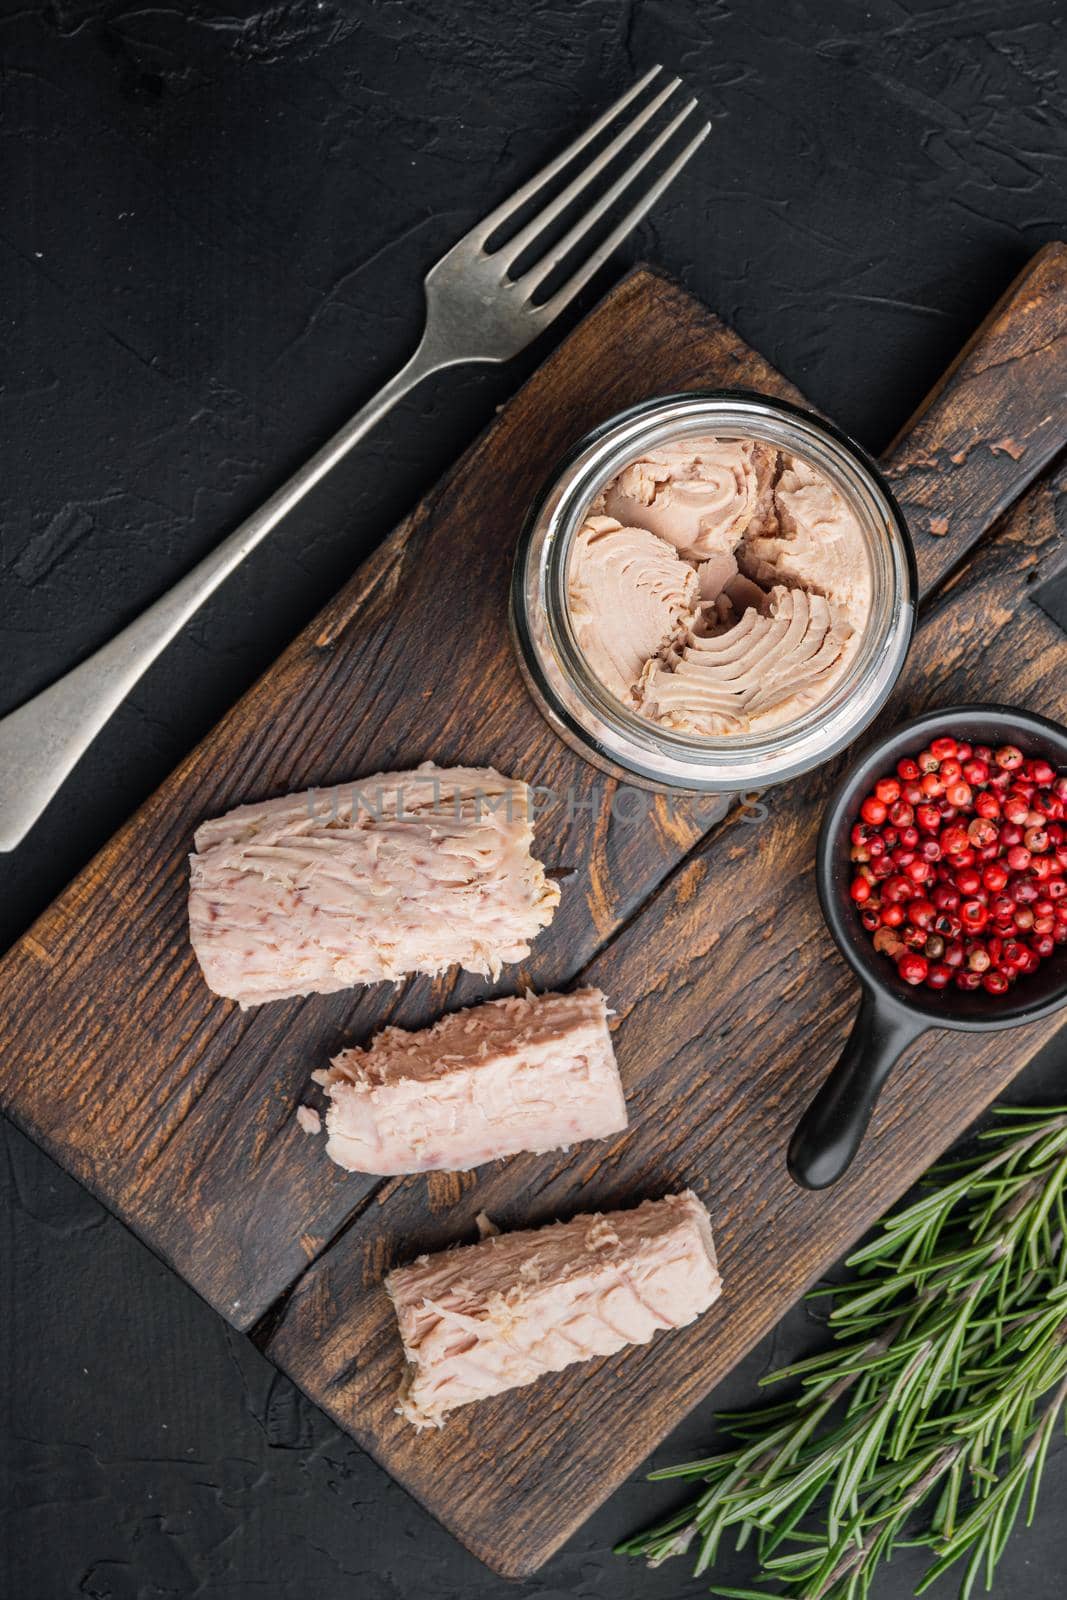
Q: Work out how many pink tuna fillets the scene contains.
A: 3